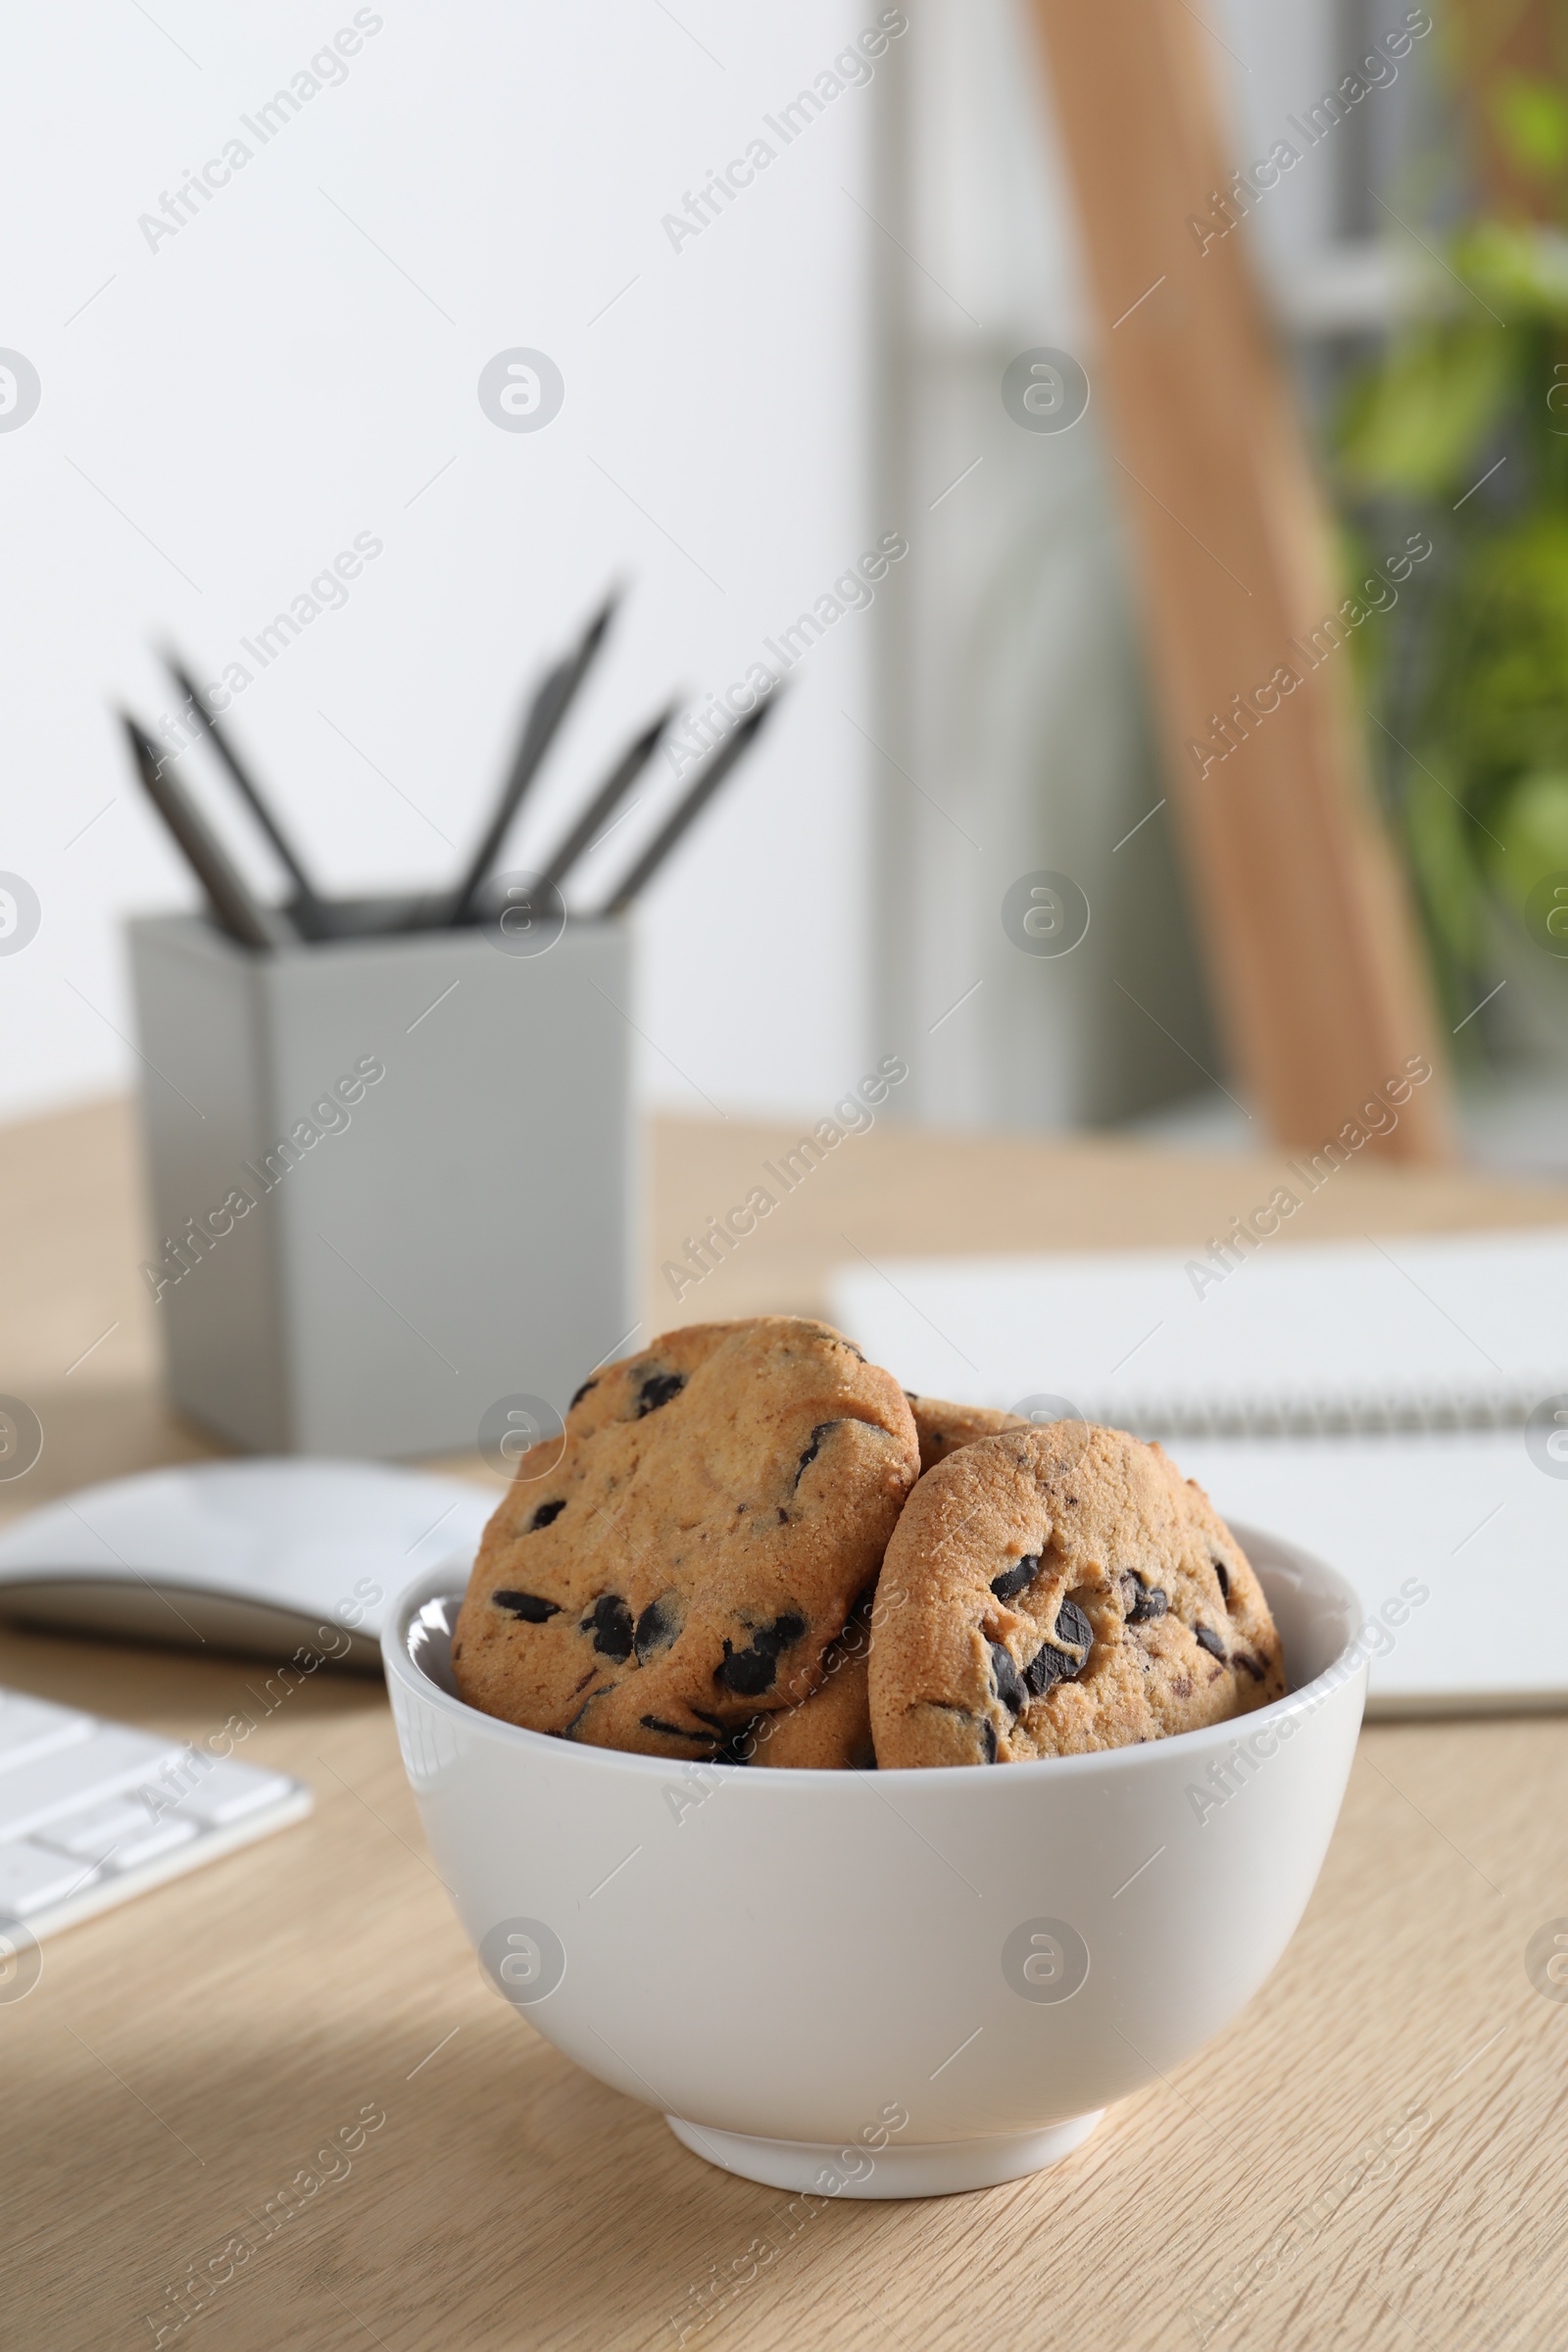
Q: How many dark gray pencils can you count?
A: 5